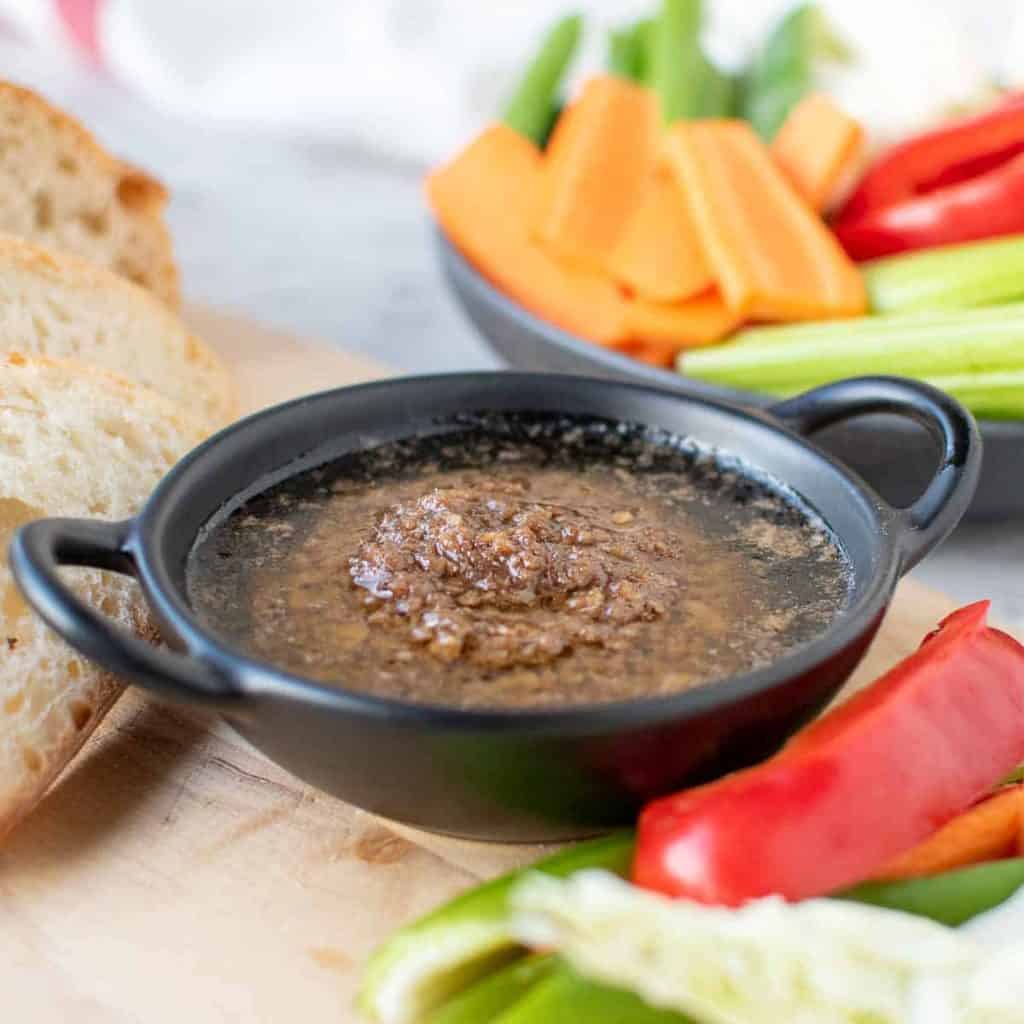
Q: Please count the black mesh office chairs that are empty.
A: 0